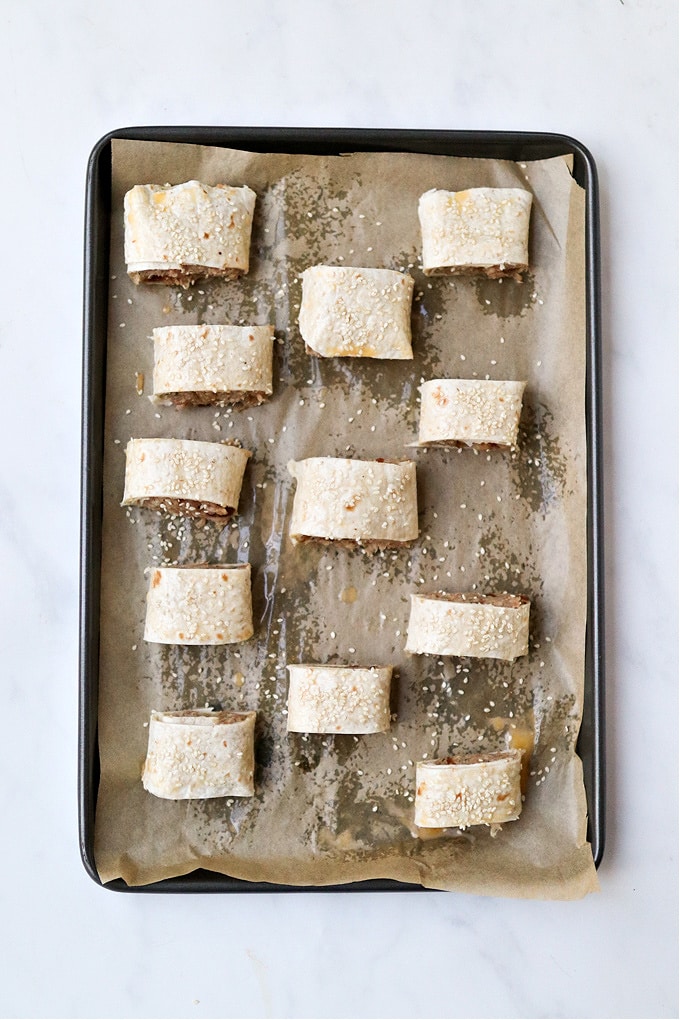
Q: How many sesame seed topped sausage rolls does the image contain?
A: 12